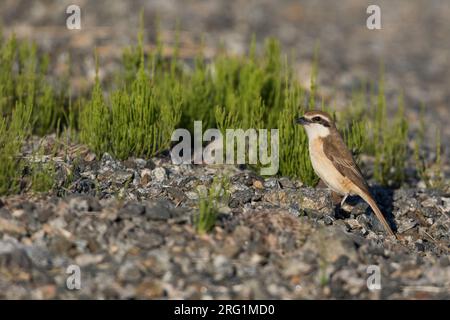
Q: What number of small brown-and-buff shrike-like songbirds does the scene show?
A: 1